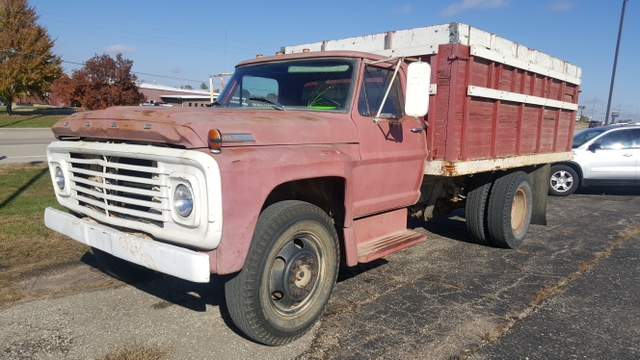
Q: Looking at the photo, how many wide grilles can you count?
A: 1